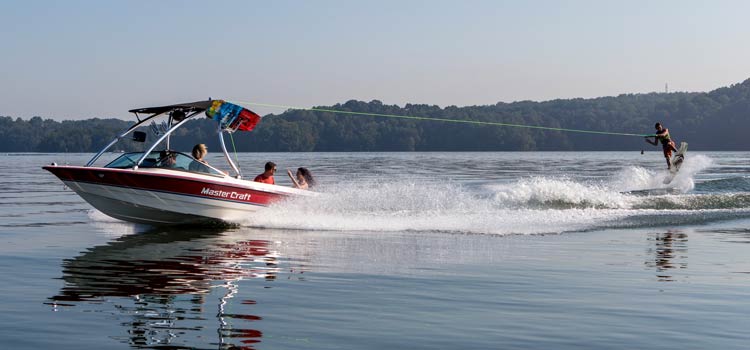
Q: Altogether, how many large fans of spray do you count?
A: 2